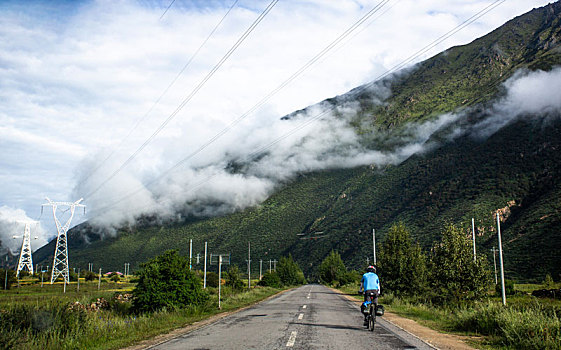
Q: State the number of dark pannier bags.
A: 2